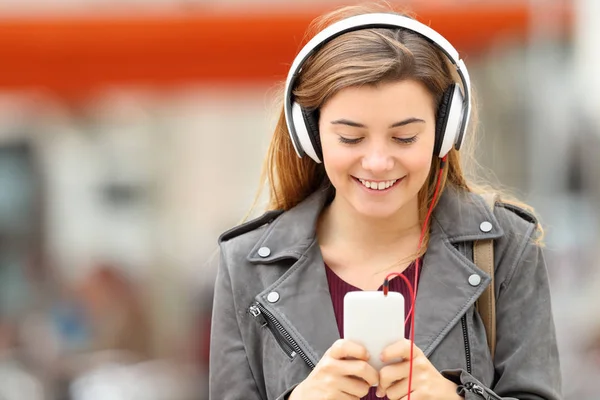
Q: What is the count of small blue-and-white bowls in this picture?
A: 0